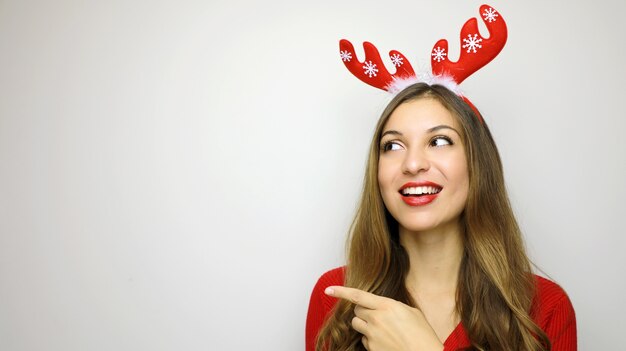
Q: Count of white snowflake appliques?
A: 6